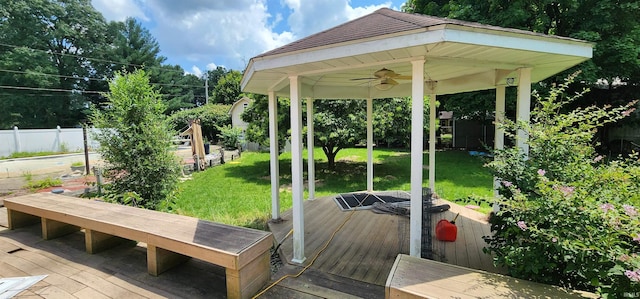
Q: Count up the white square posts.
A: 8